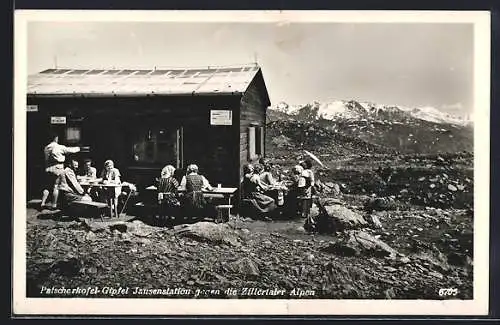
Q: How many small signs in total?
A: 3